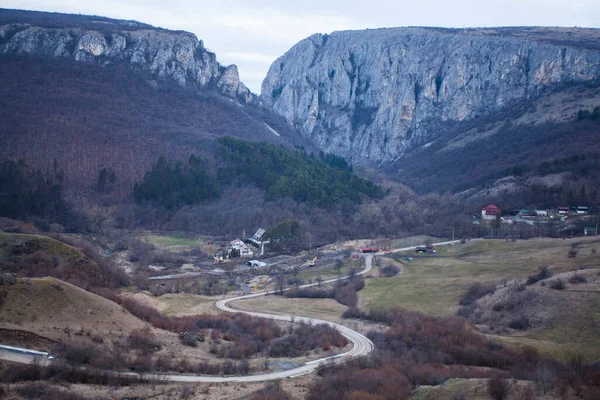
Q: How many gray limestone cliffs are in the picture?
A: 2